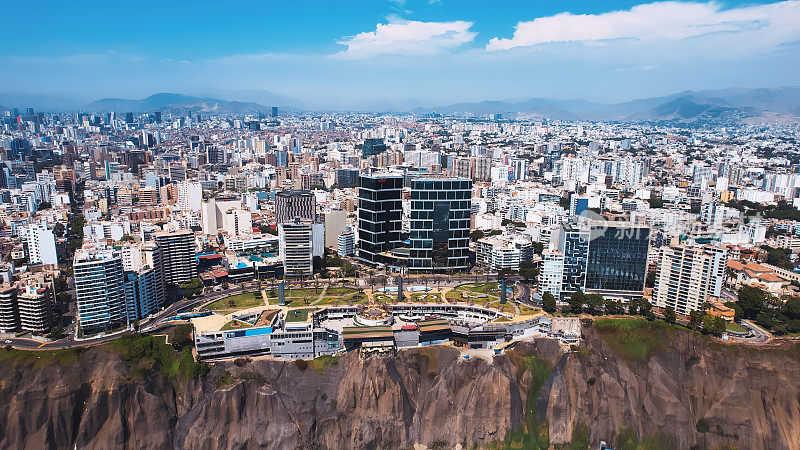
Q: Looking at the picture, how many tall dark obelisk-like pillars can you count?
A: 3